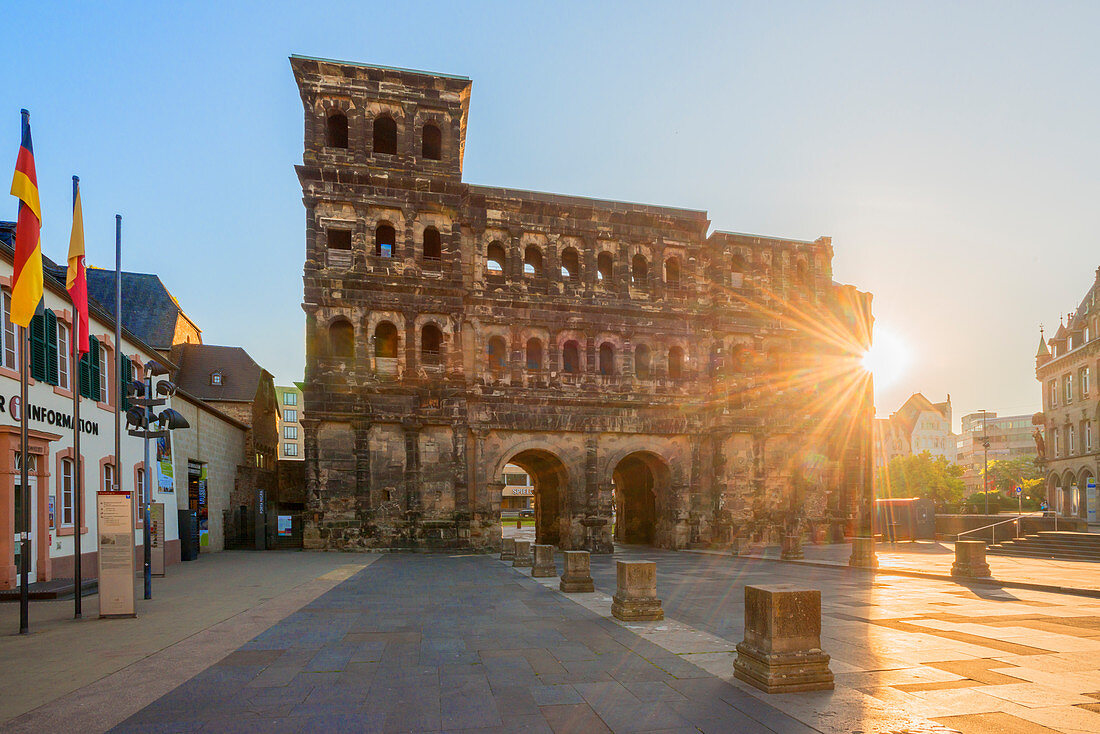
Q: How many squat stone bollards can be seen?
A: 10